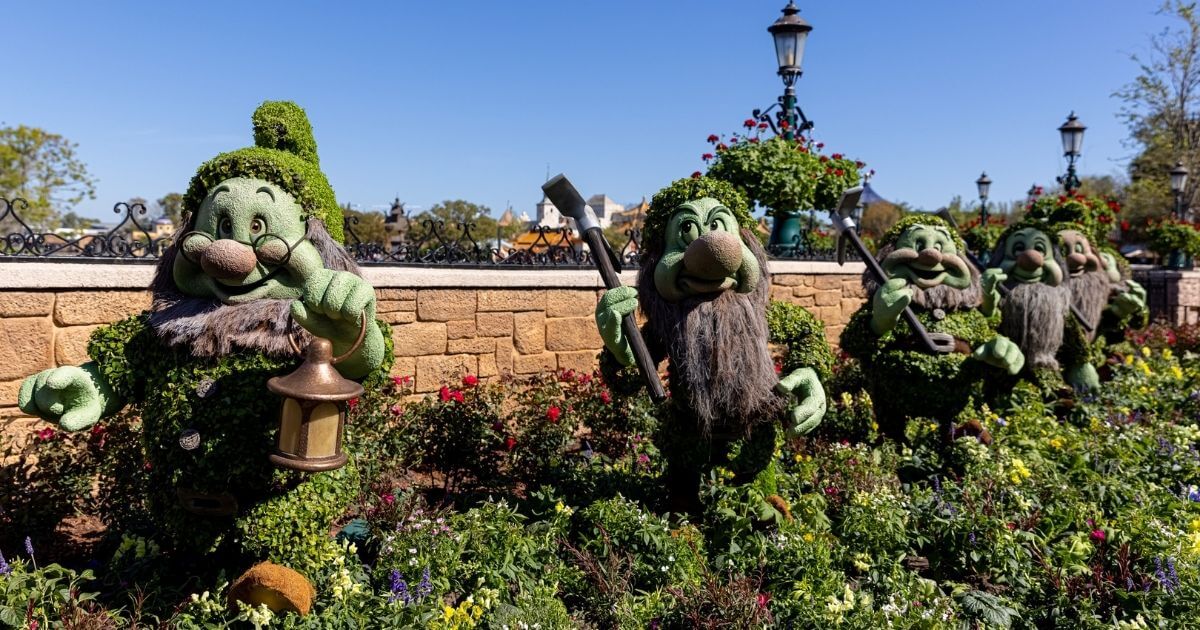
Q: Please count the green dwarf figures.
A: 6